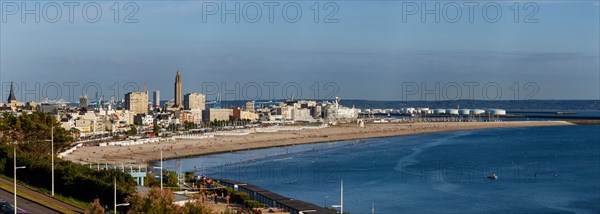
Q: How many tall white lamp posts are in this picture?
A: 5